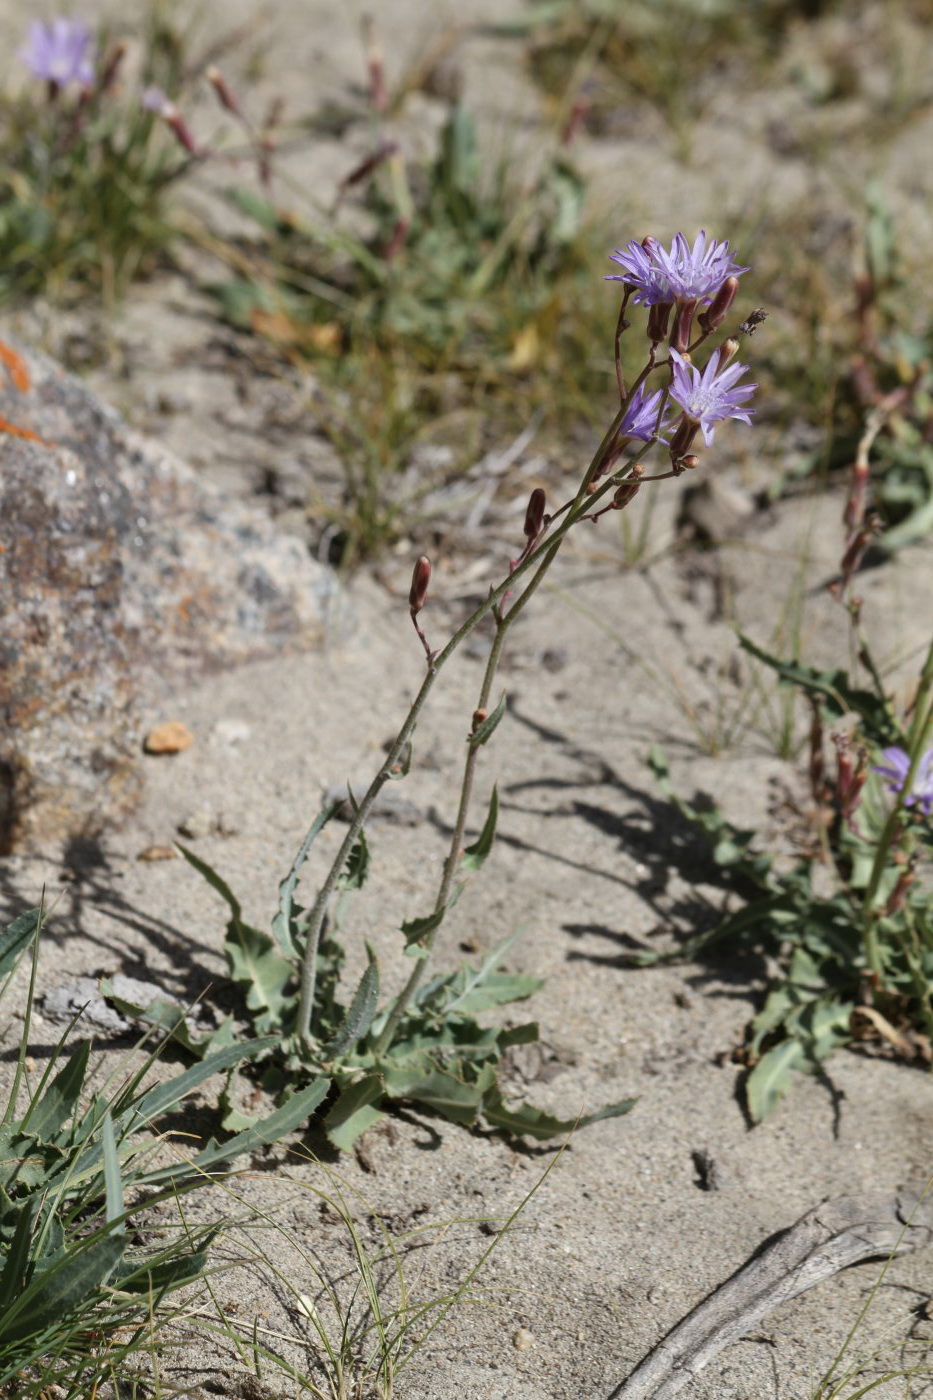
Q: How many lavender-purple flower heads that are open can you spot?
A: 6